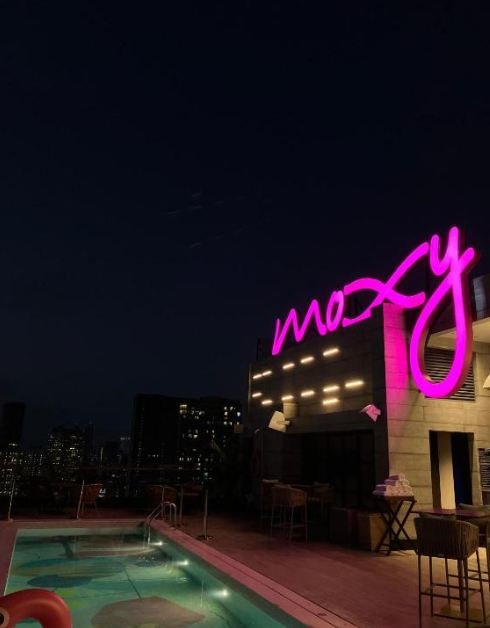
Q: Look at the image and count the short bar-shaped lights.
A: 12